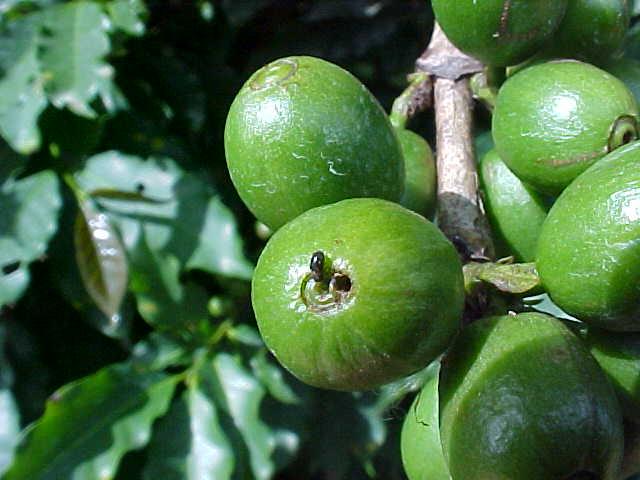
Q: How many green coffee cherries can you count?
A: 11